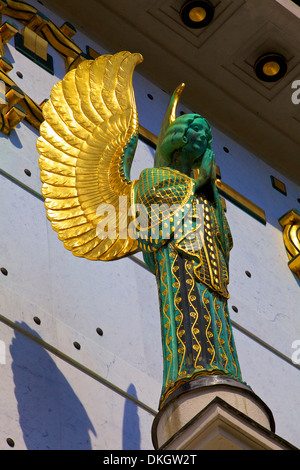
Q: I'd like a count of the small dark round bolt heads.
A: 11